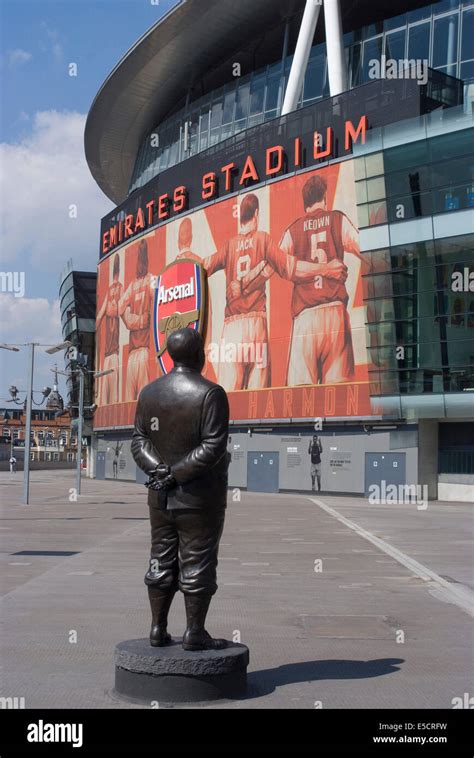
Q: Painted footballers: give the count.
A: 5